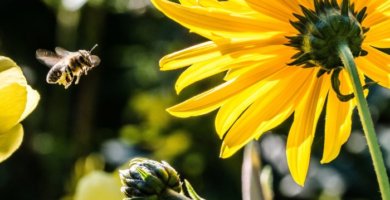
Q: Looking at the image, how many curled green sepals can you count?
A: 1